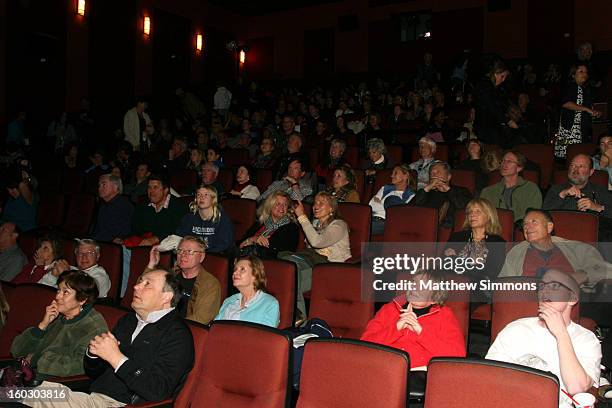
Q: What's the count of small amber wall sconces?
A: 4